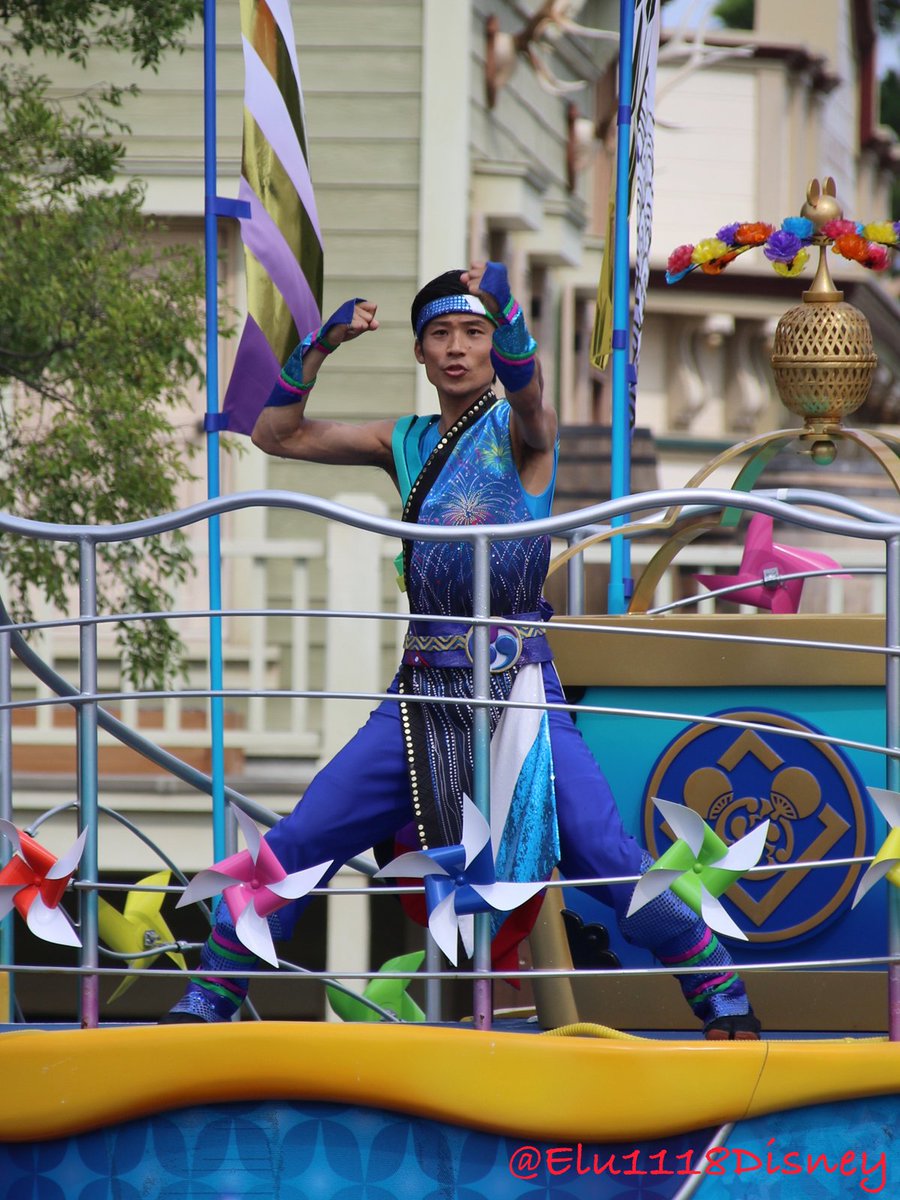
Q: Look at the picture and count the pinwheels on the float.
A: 8